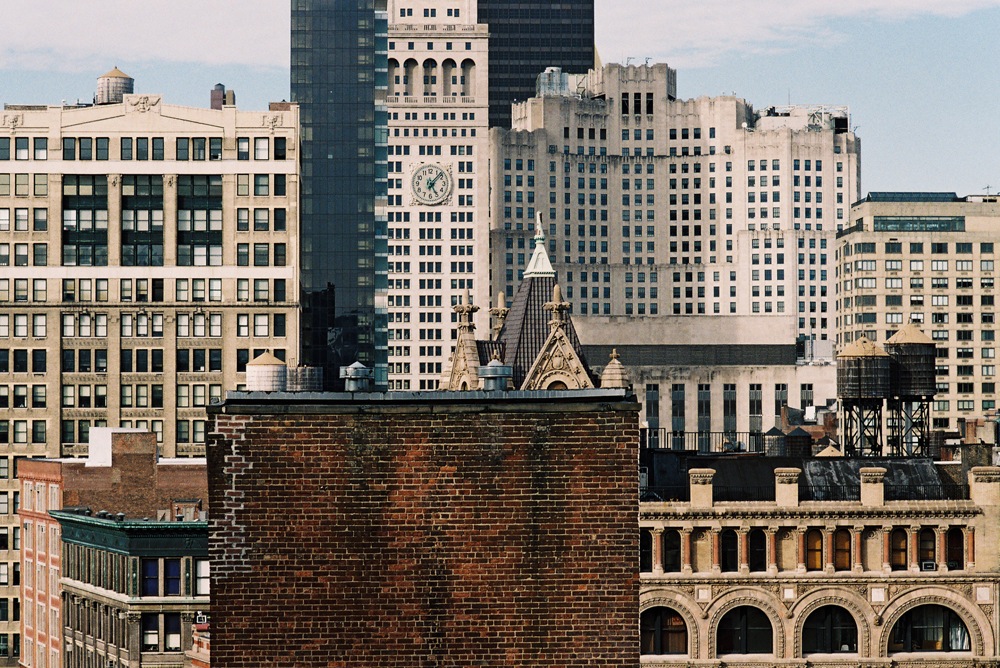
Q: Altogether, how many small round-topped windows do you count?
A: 9